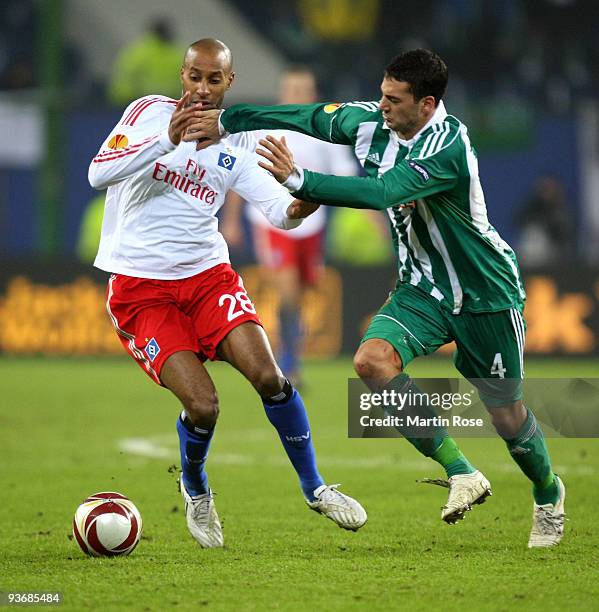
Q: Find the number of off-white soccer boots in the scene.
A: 4